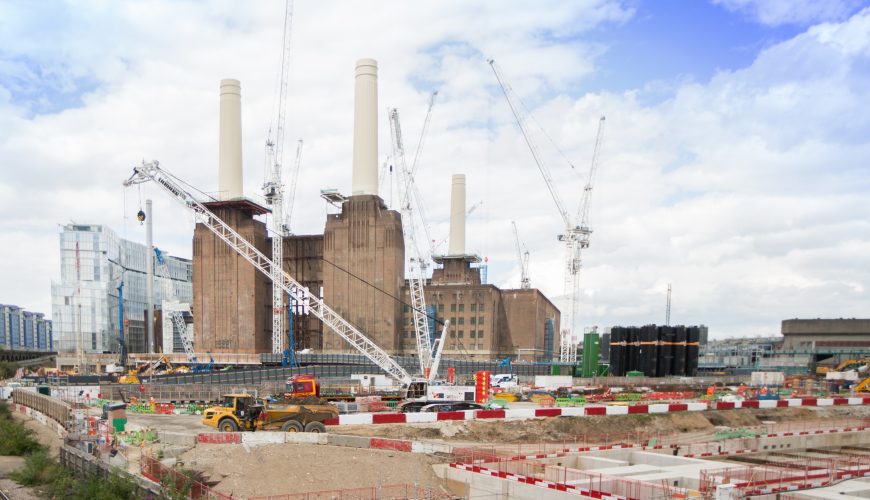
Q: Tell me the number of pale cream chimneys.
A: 3